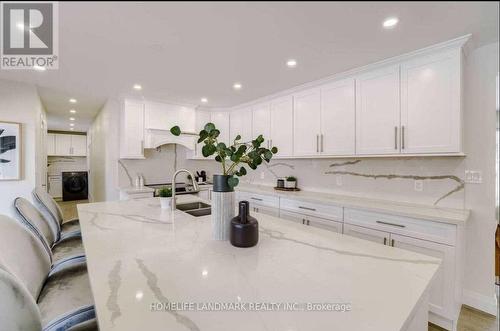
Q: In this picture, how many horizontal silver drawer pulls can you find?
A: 3